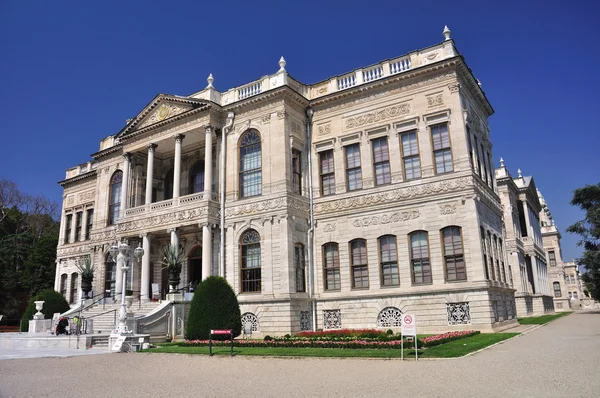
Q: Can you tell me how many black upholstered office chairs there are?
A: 0